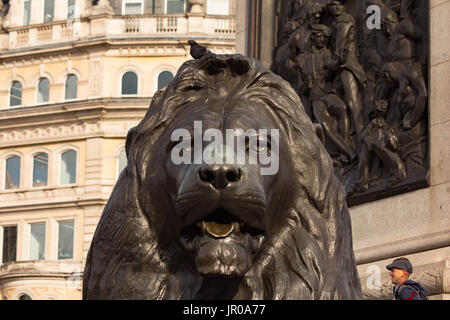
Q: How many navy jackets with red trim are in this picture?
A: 1